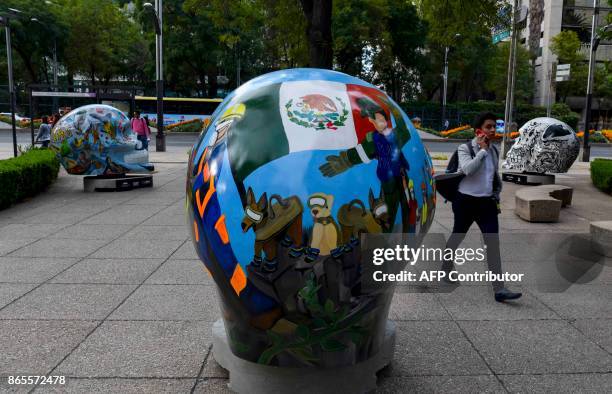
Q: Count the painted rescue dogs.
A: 3